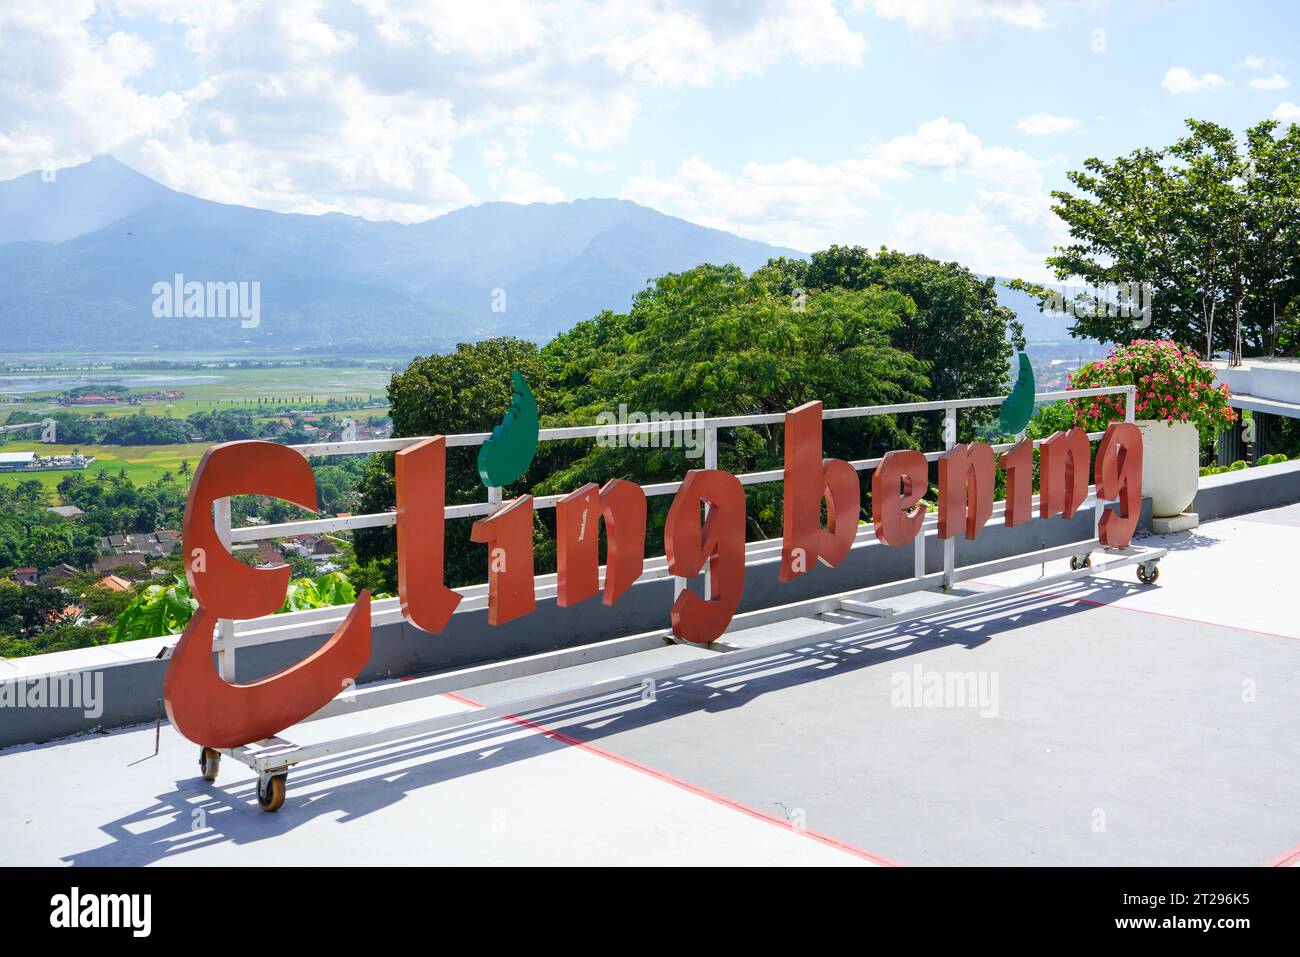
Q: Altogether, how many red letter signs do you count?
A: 11